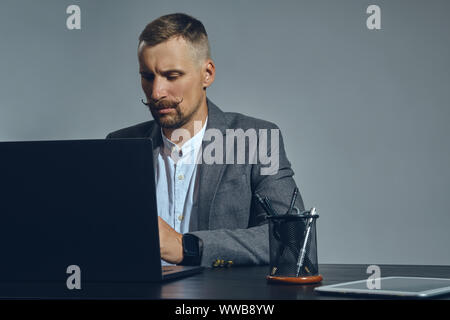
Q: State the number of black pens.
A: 3